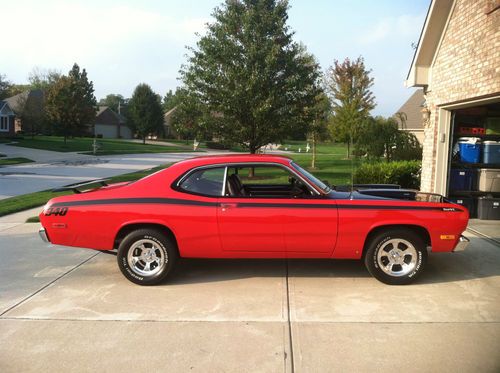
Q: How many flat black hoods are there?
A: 1